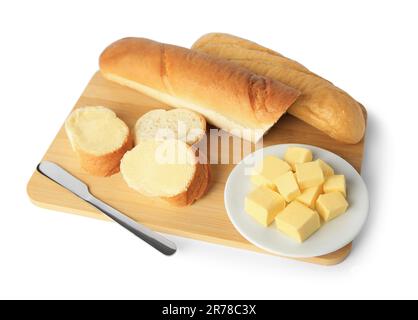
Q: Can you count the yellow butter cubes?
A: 10